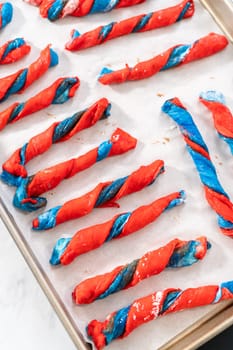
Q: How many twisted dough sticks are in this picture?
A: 15